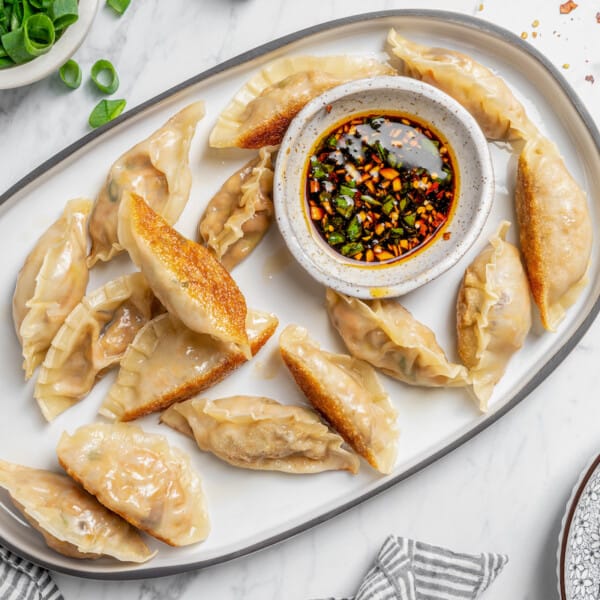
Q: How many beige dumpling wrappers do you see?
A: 15